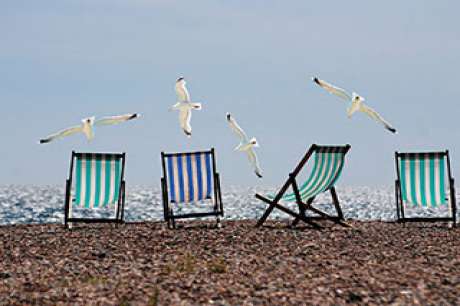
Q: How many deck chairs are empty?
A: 4